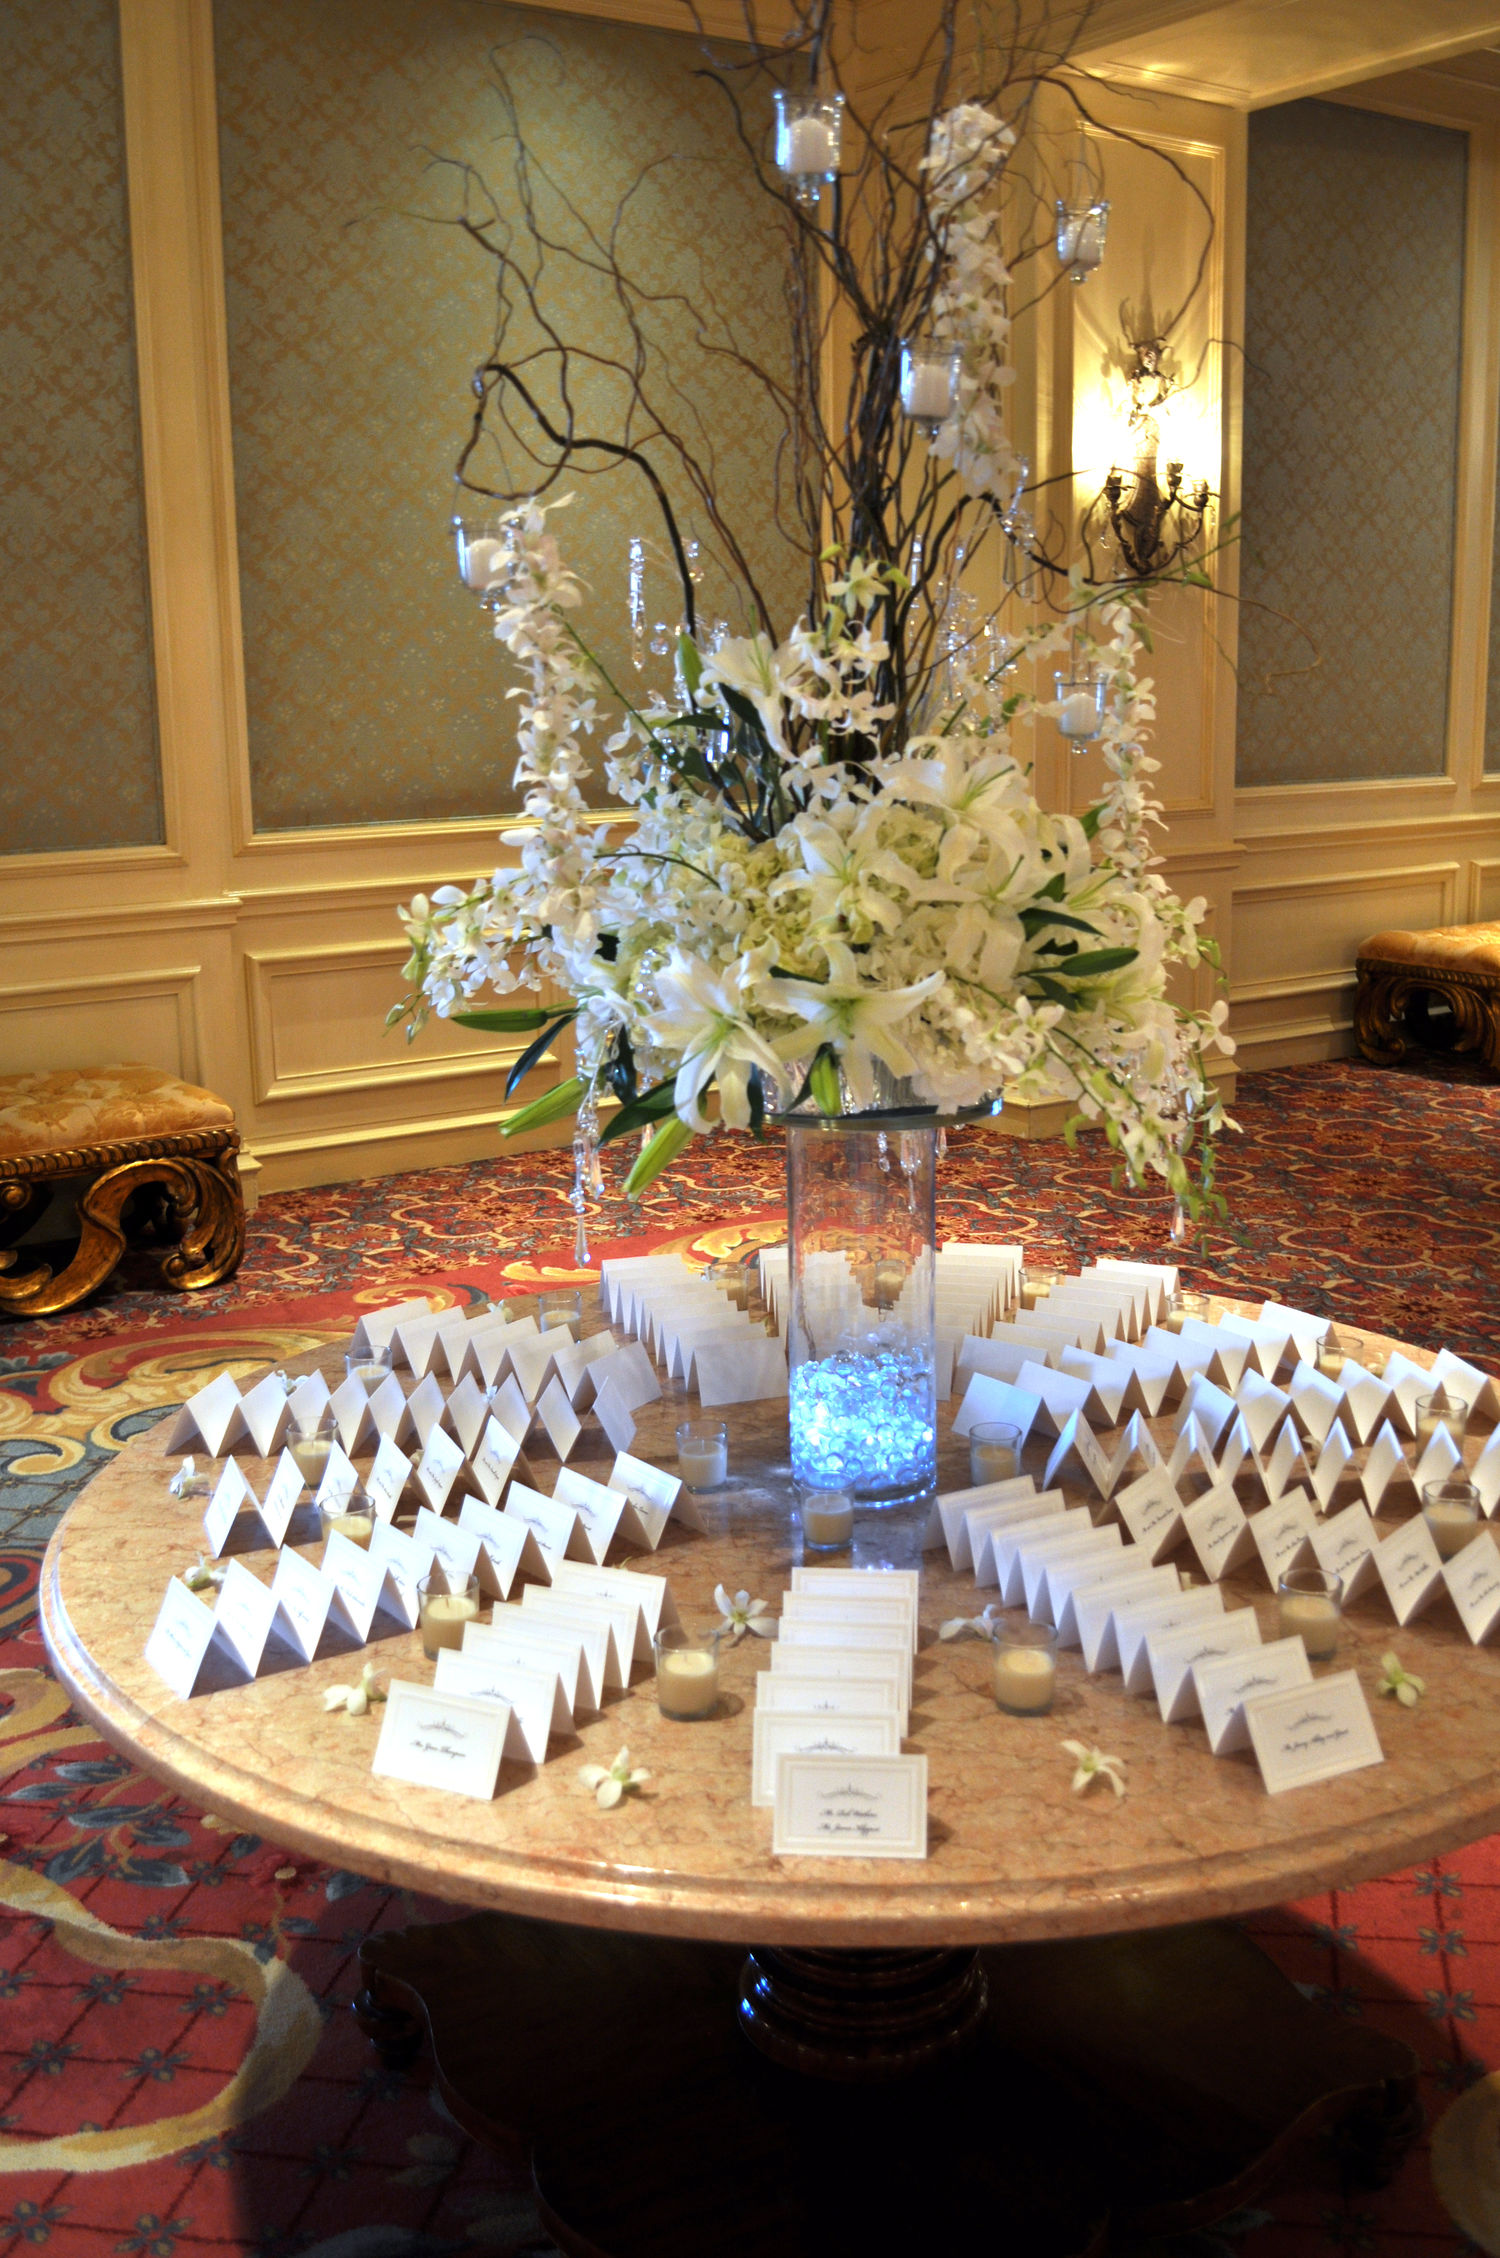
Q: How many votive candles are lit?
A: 0